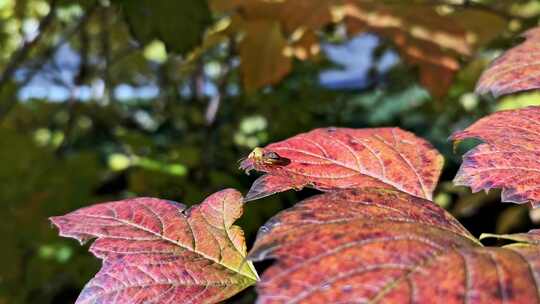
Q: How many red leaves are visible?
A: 5